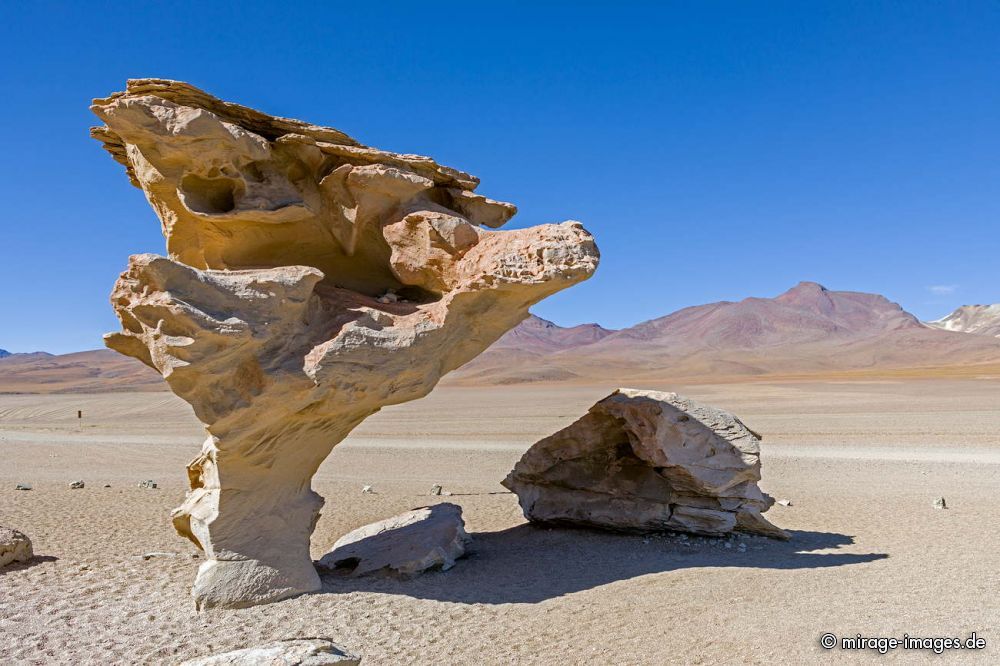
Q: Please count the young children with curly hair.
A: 0